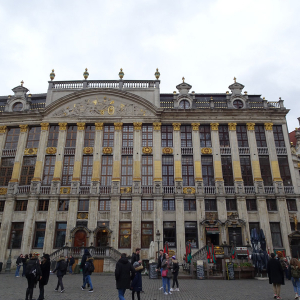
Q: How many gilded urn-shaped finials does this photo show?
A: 4